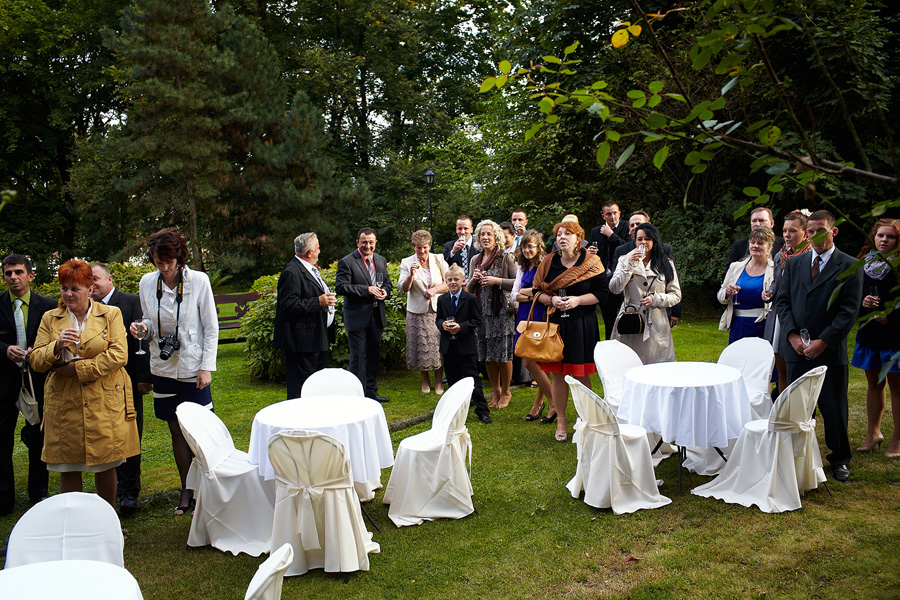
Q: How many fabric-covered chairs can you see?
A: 10